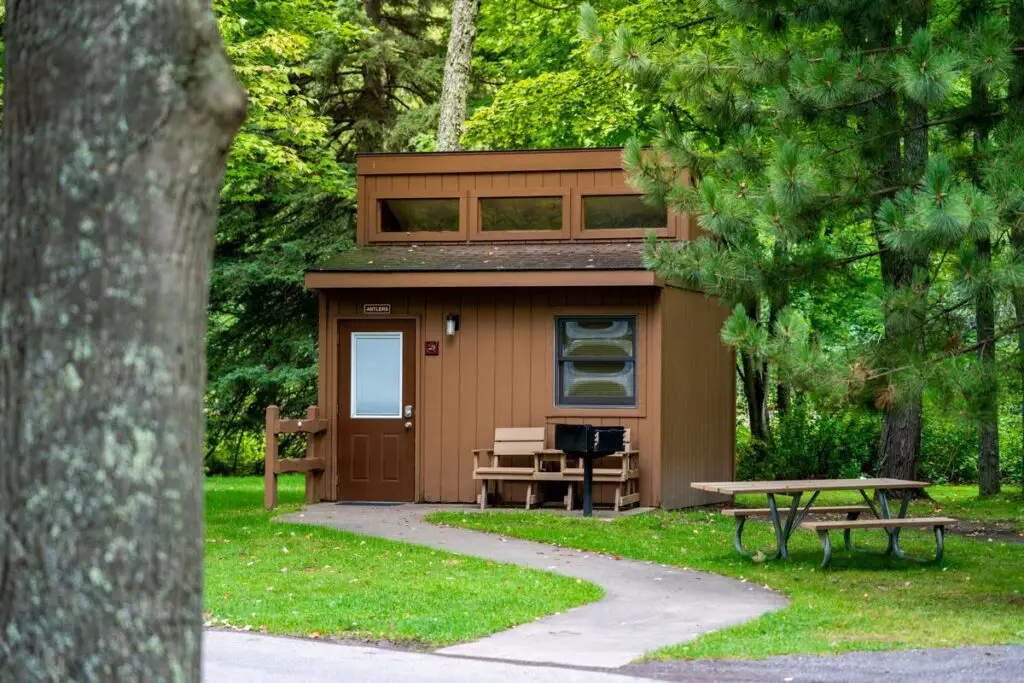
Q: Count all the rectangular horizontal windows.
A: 3